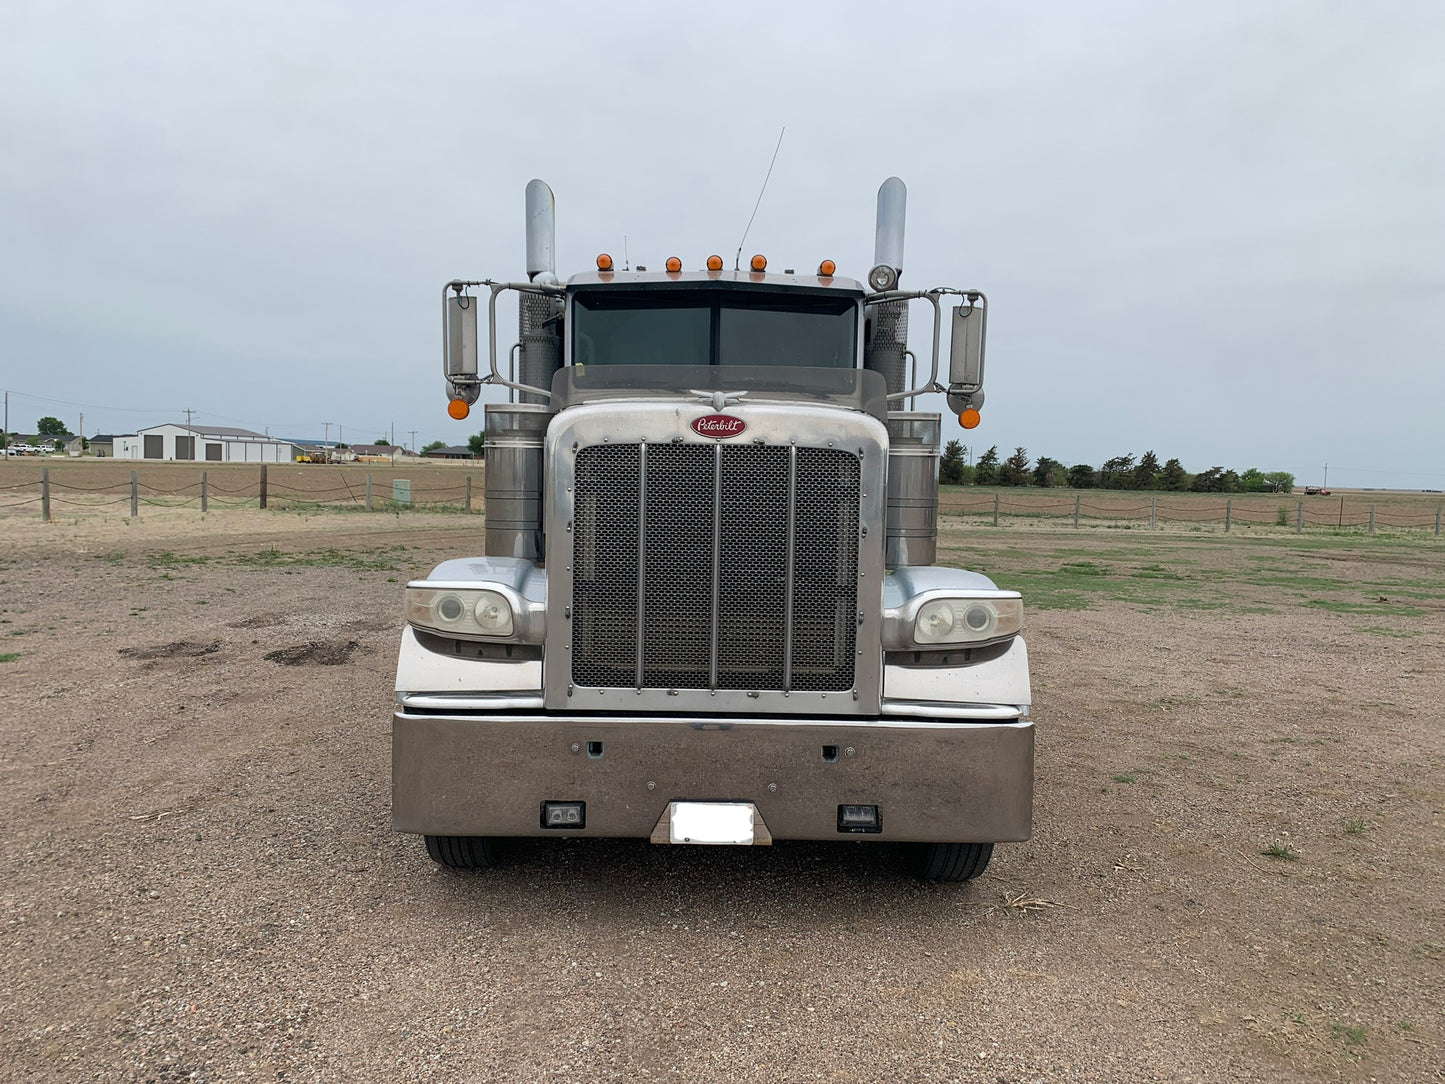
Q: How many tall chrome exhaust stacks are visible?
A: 2